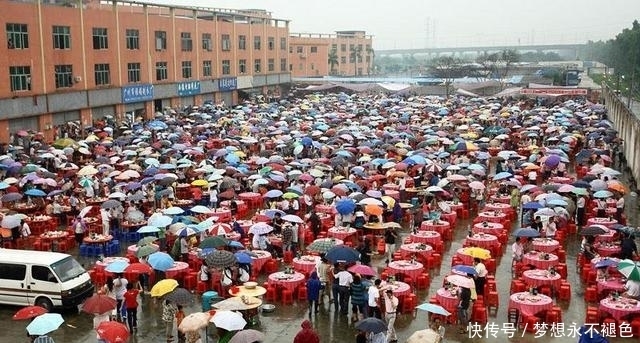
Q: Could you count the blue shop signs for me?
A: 3